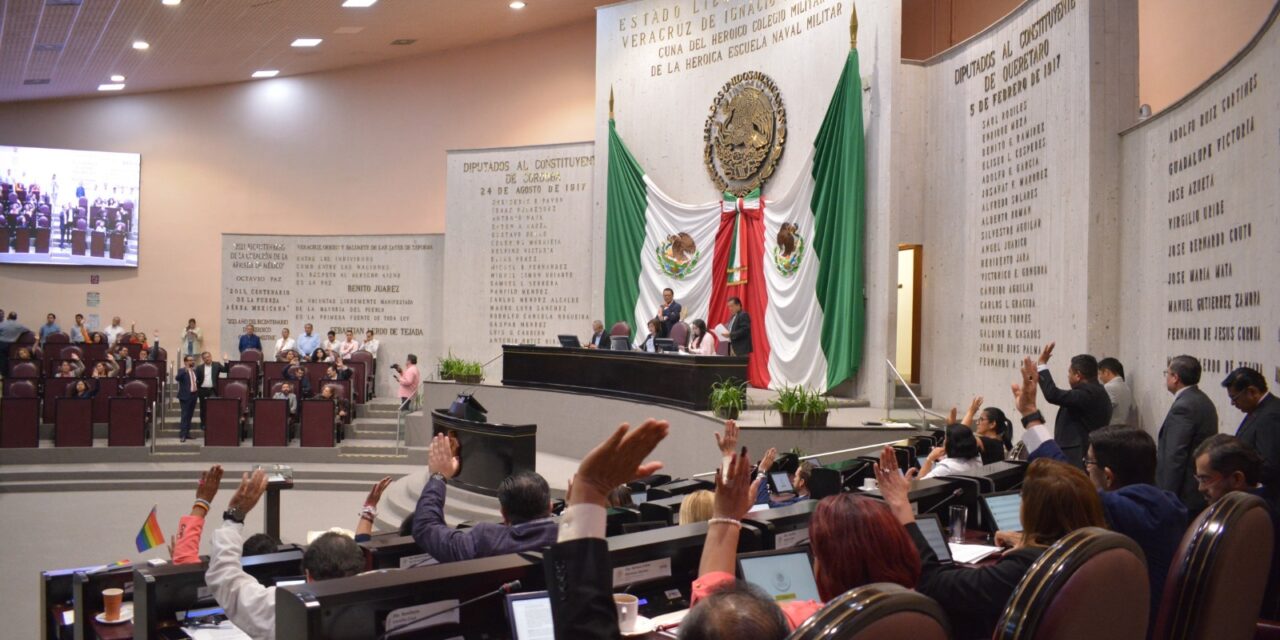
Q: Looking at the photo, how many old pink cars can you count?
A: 0